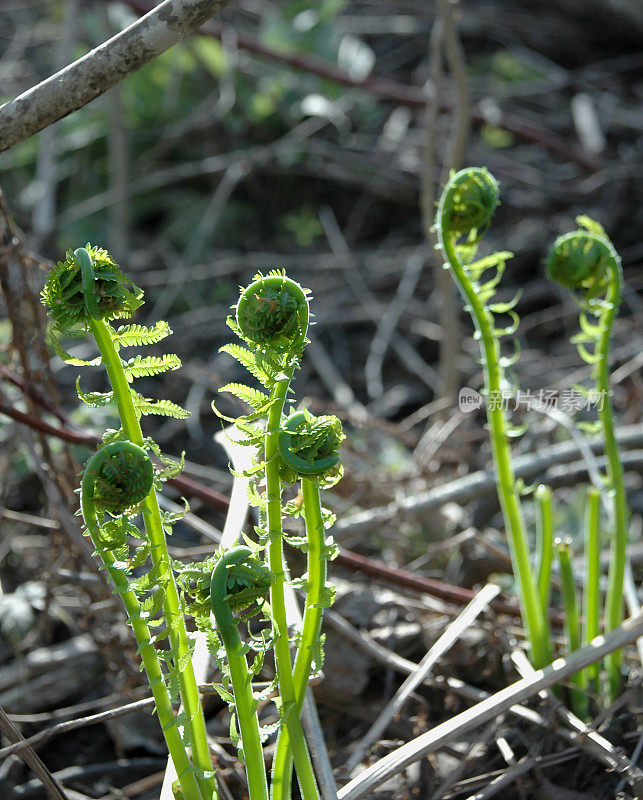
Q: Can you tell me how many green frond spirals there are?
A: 7